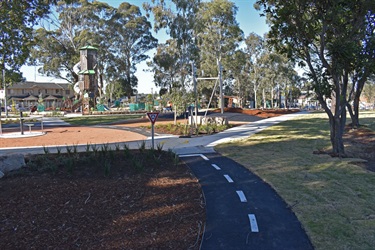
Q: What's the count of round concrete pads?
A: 1